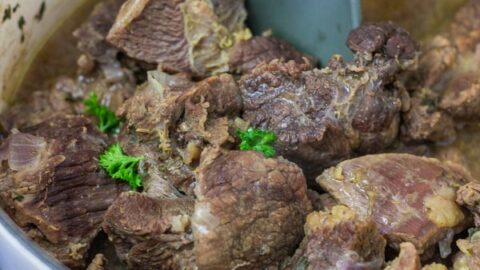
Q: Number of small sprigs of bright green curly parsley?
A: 3